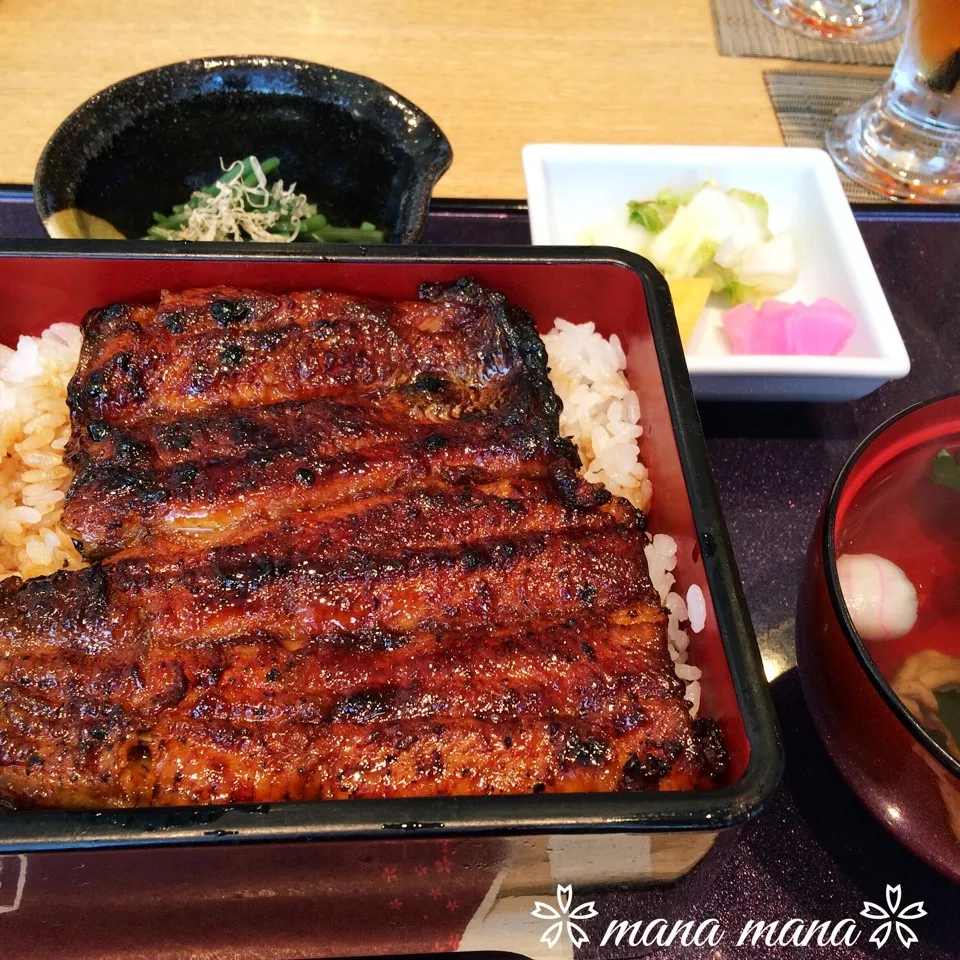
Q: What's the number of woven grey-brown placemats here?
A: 2